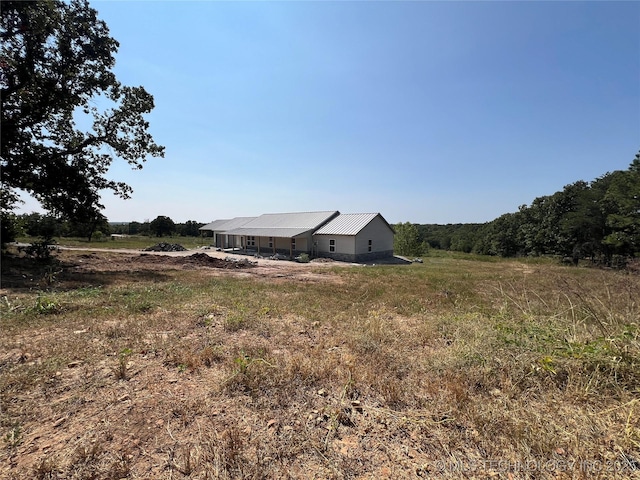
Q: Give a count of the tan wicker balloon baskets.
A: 0